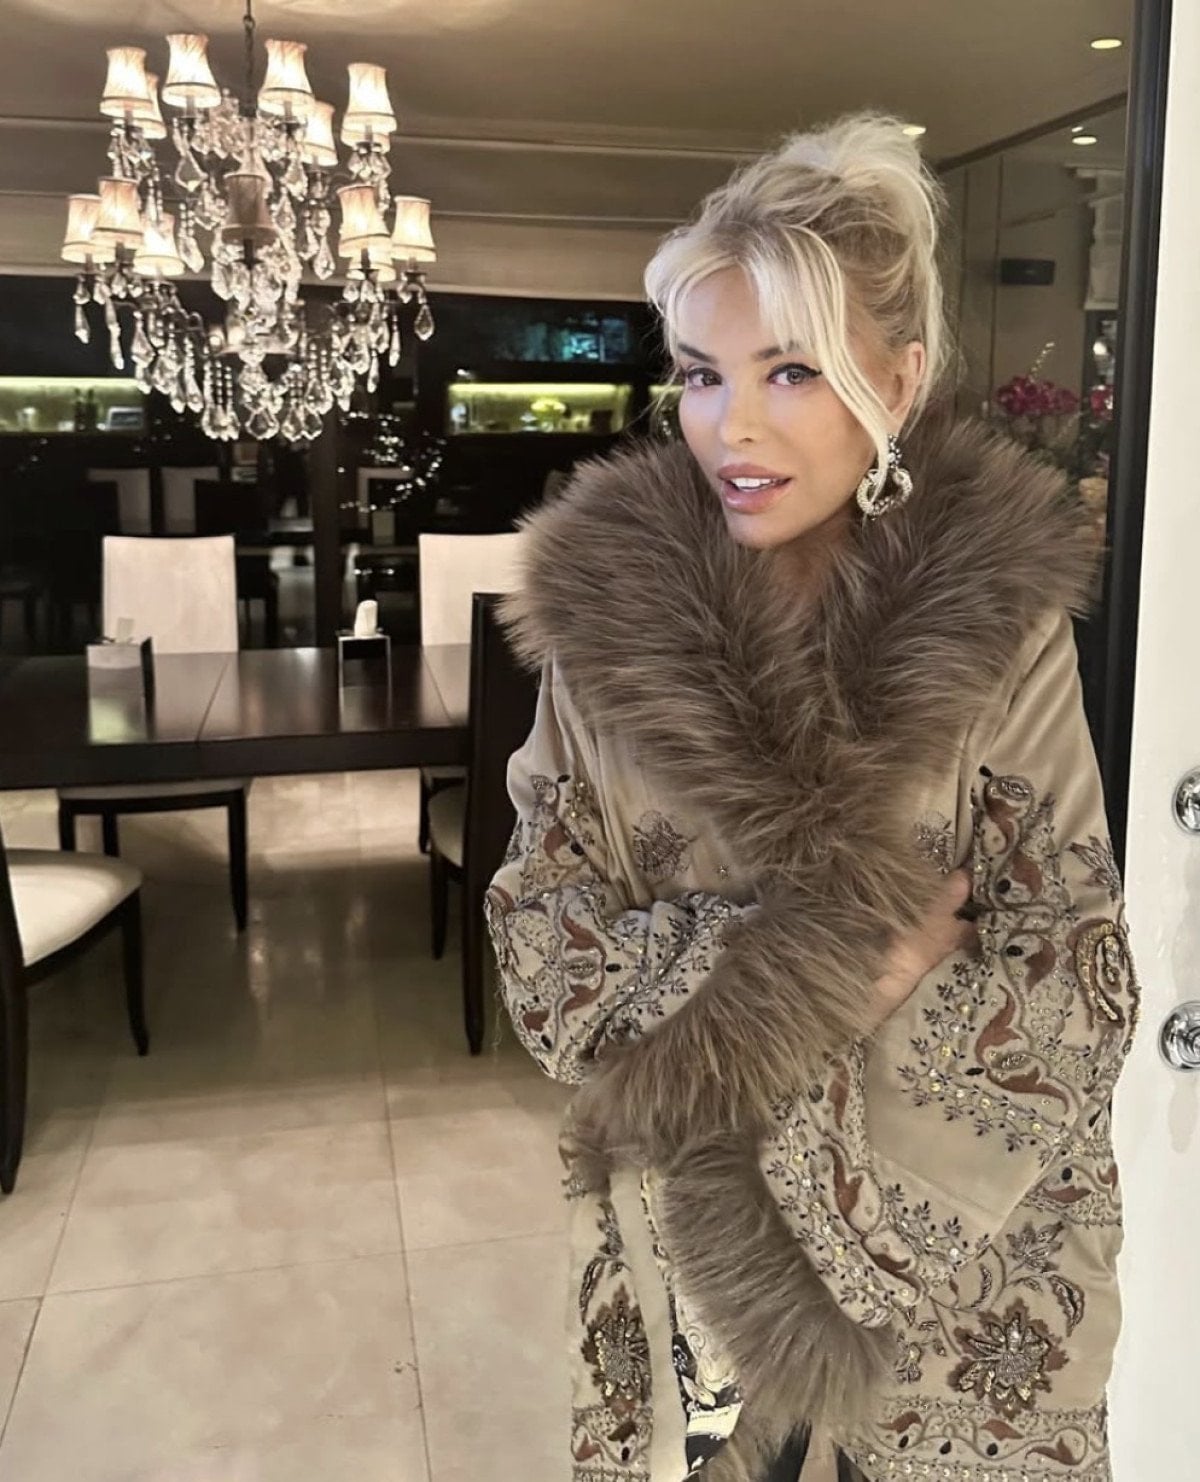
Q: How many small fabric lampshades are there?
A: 14